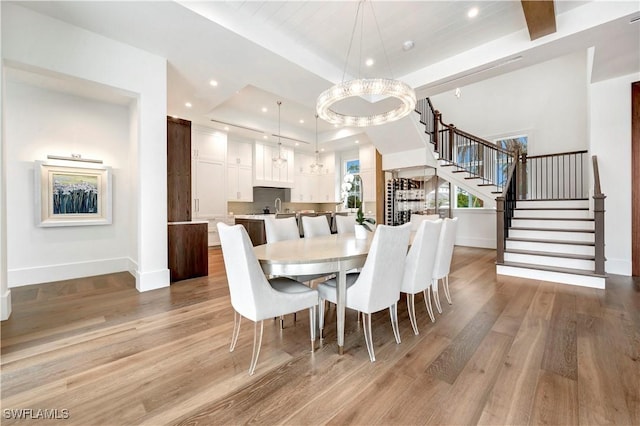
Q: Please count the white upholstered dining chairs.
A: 8